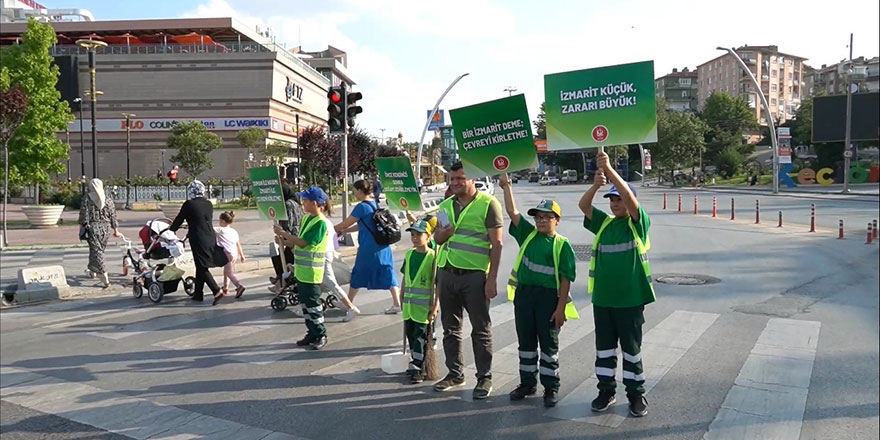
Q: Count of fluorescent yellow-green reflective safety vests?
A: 5